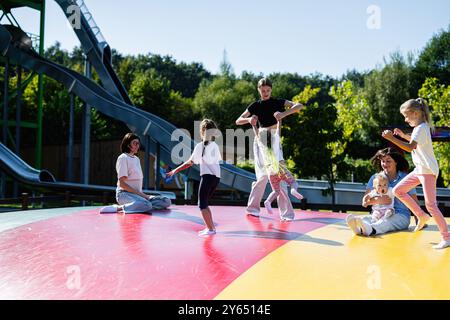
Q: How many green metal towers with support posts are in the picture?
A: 1